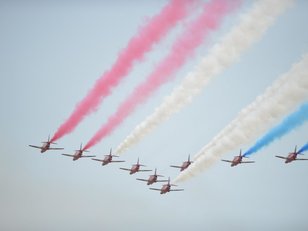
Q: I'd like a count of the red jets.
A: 9